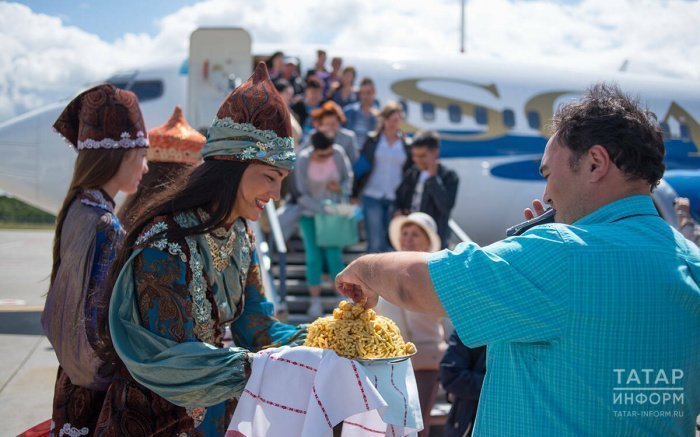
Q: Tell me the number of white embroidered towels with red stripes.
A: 1